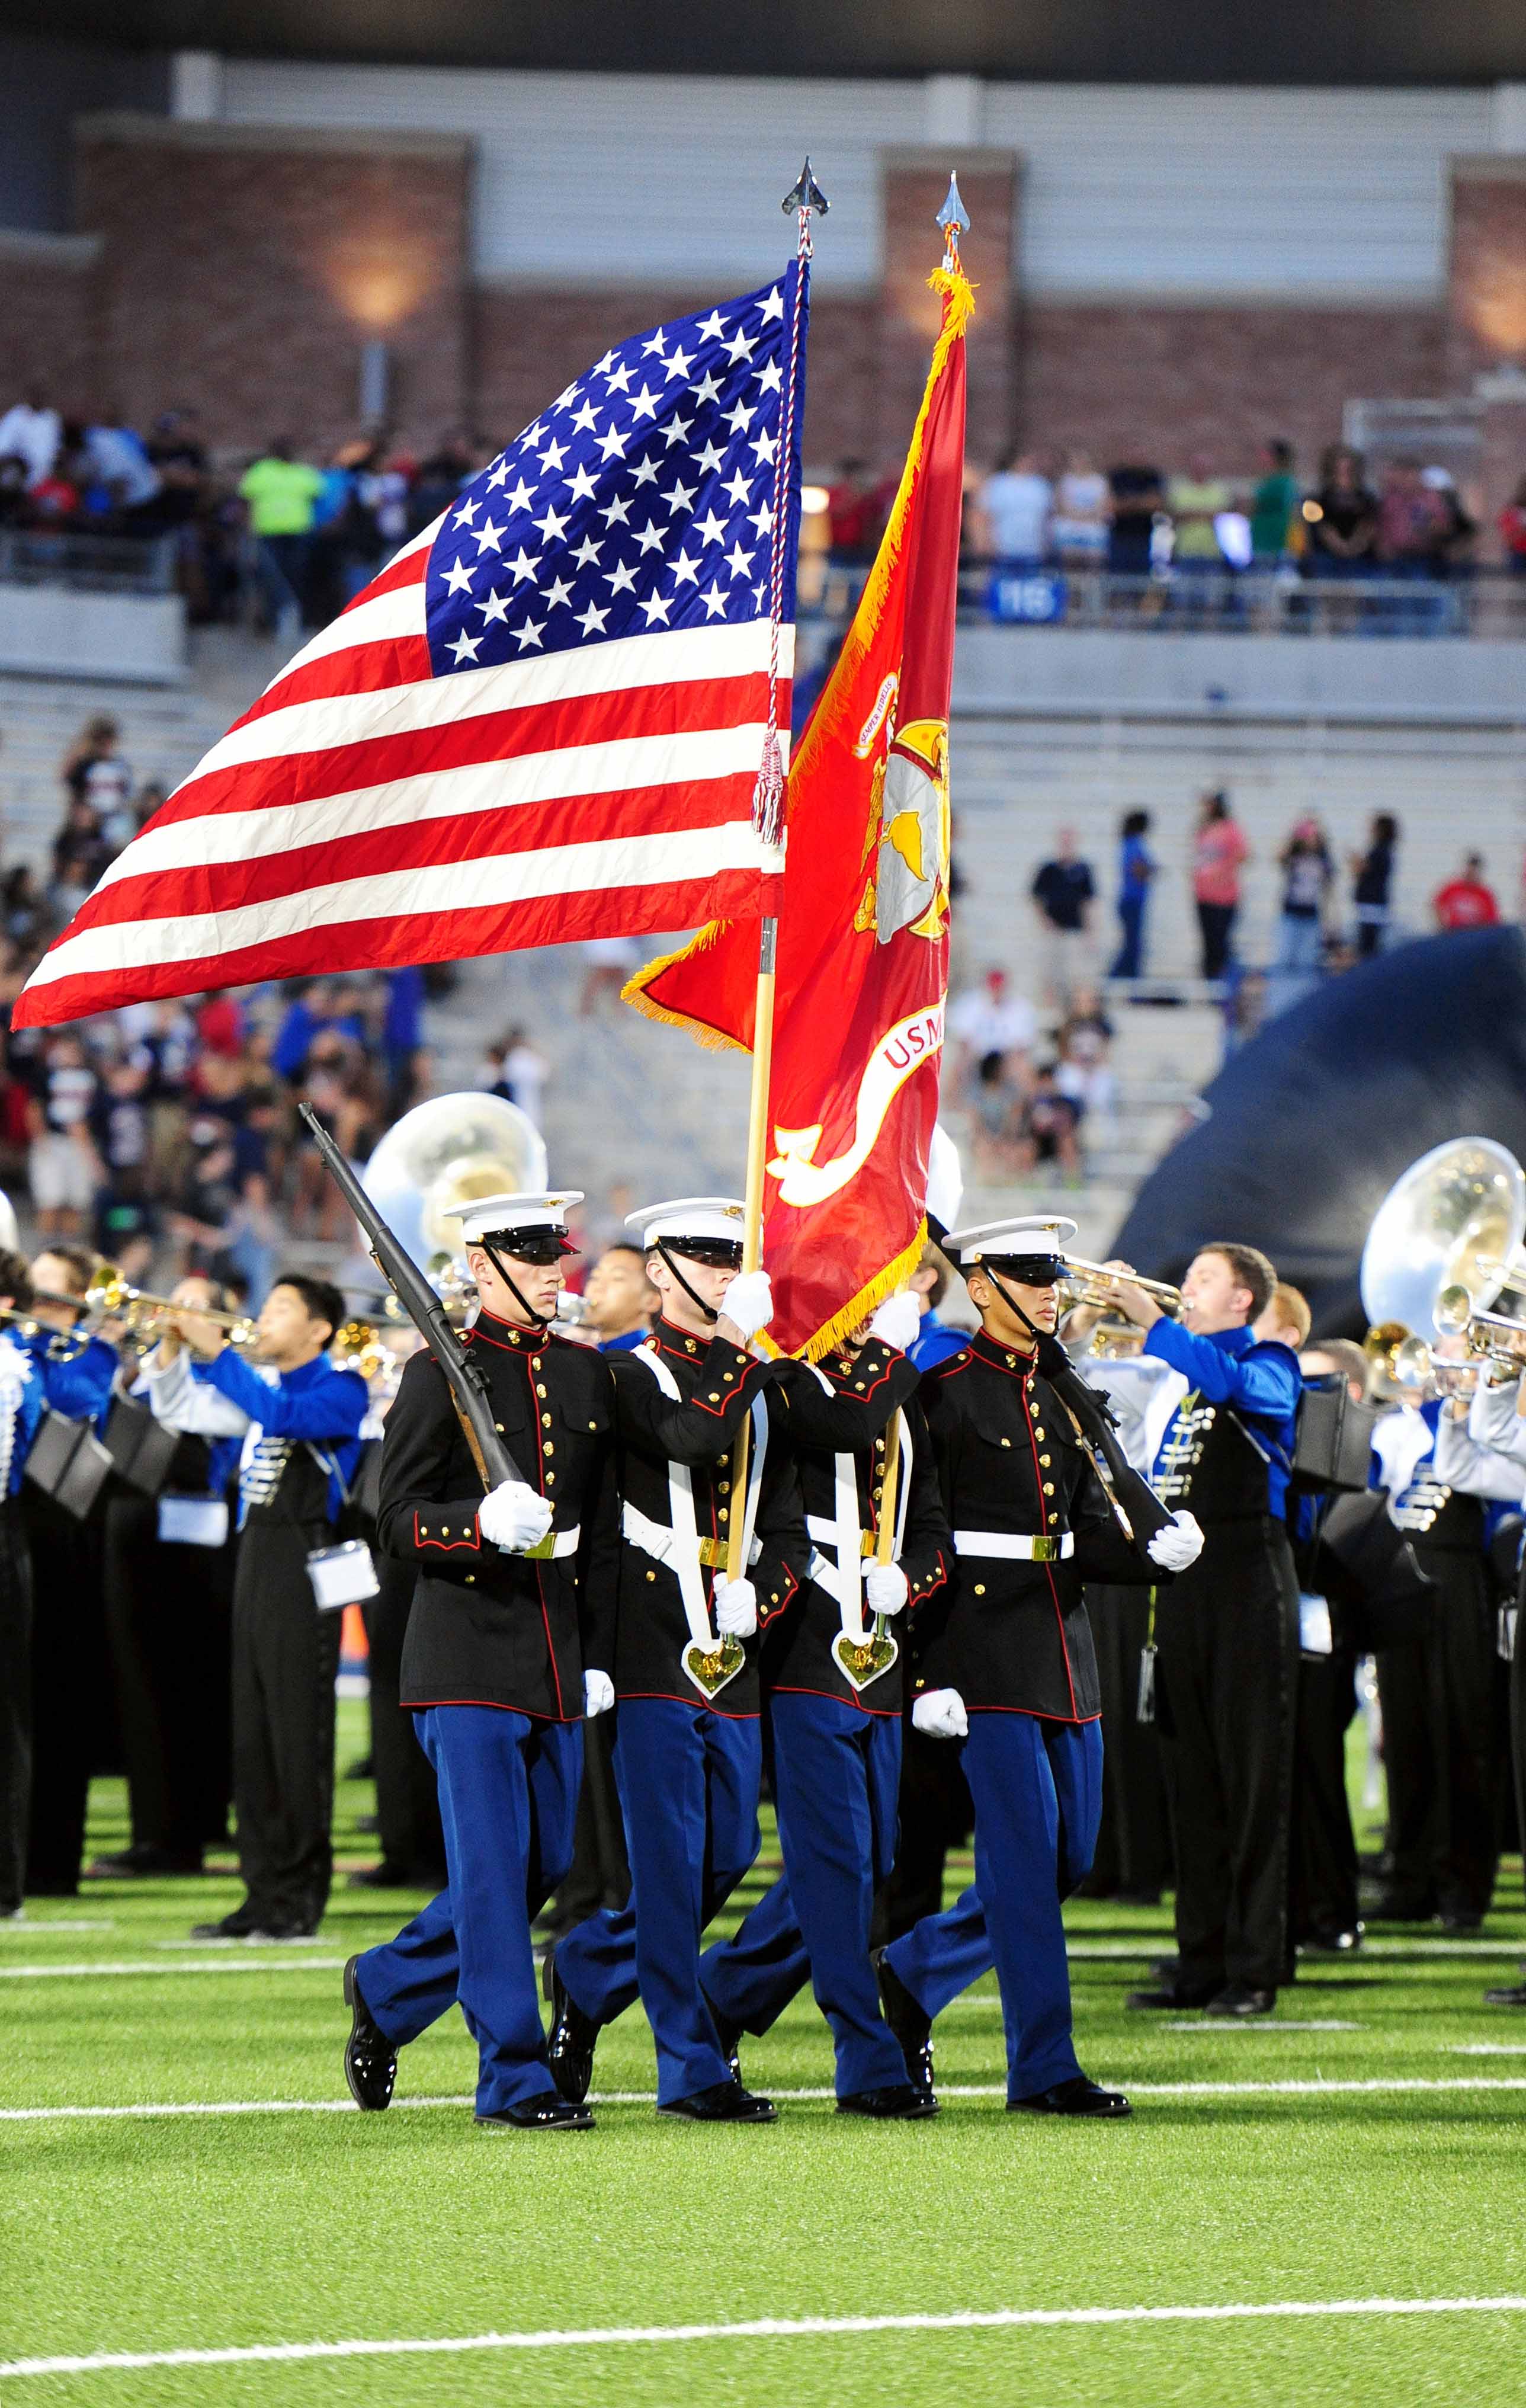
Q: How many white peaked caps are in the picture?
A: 3